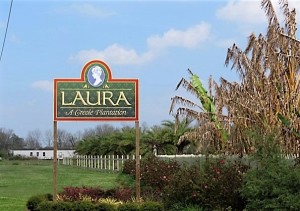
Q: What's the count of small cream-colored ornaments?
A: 2